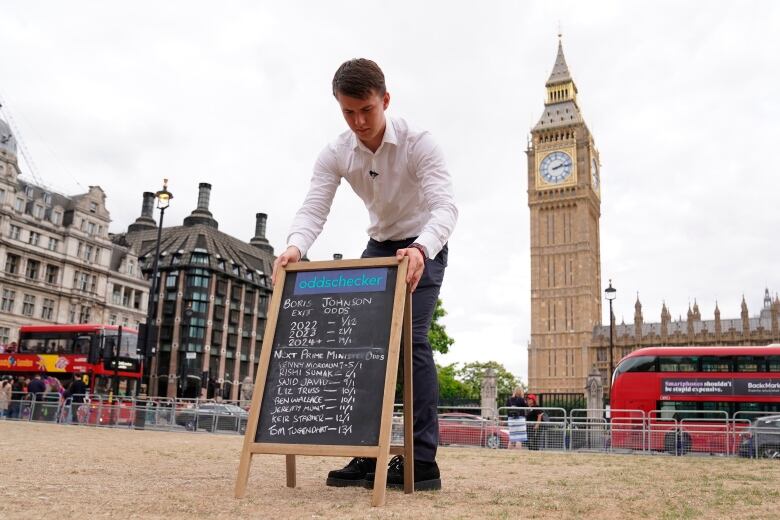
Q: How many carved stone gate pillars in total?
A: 2